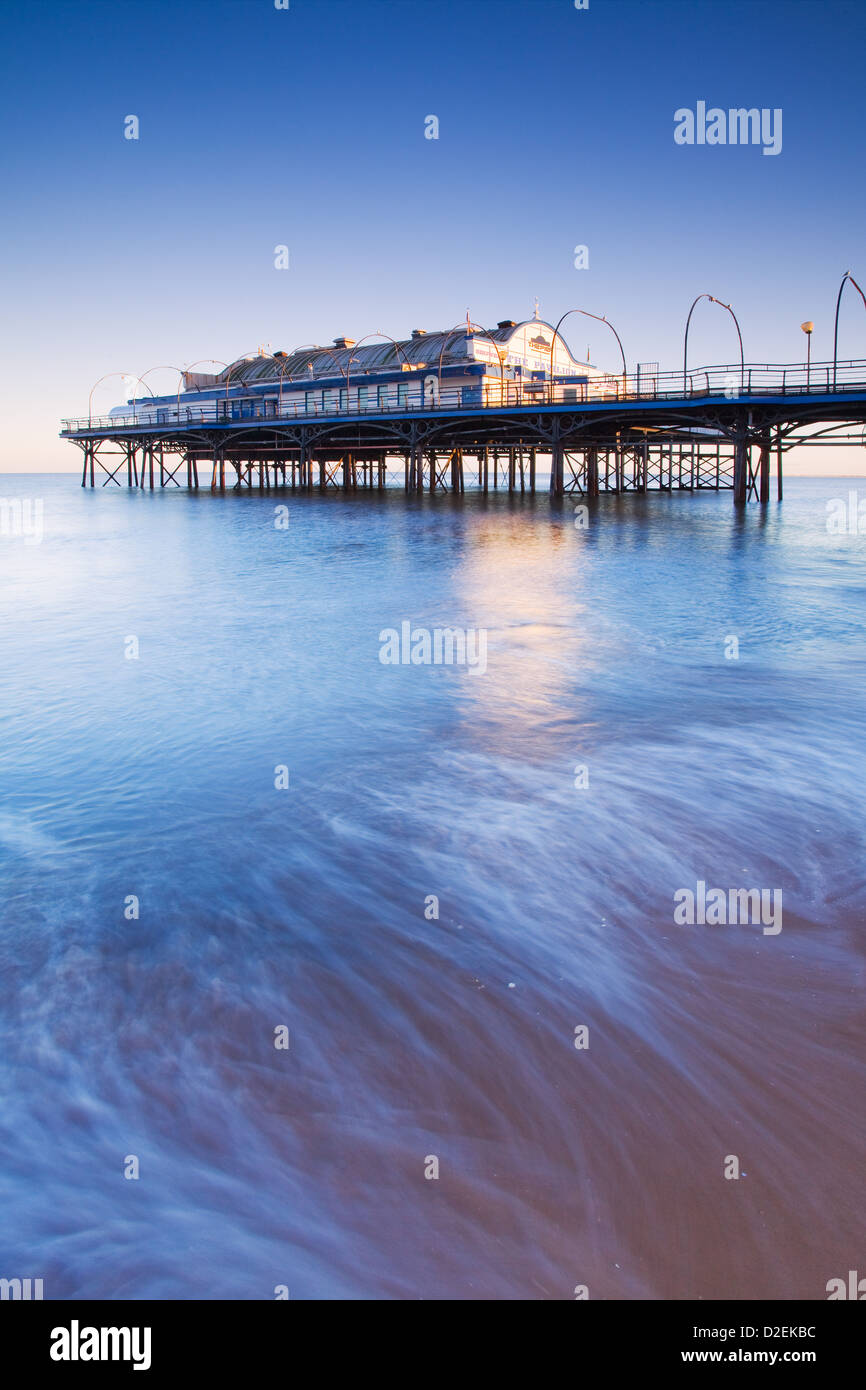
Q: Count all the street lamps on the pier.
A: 2